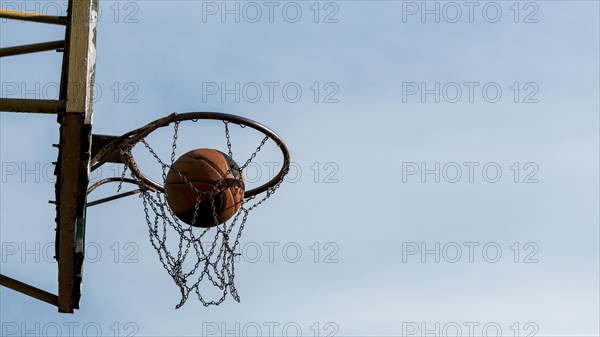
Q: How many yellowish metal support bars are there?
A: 4